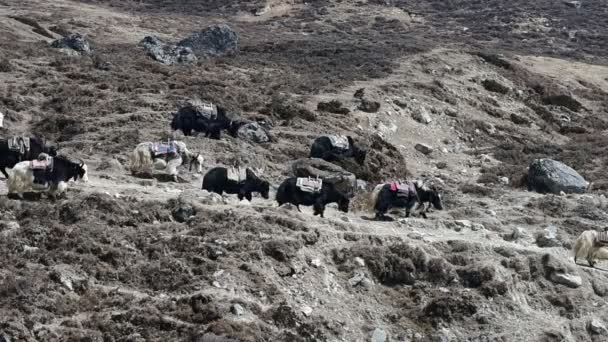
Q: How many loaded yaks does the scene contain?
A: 9